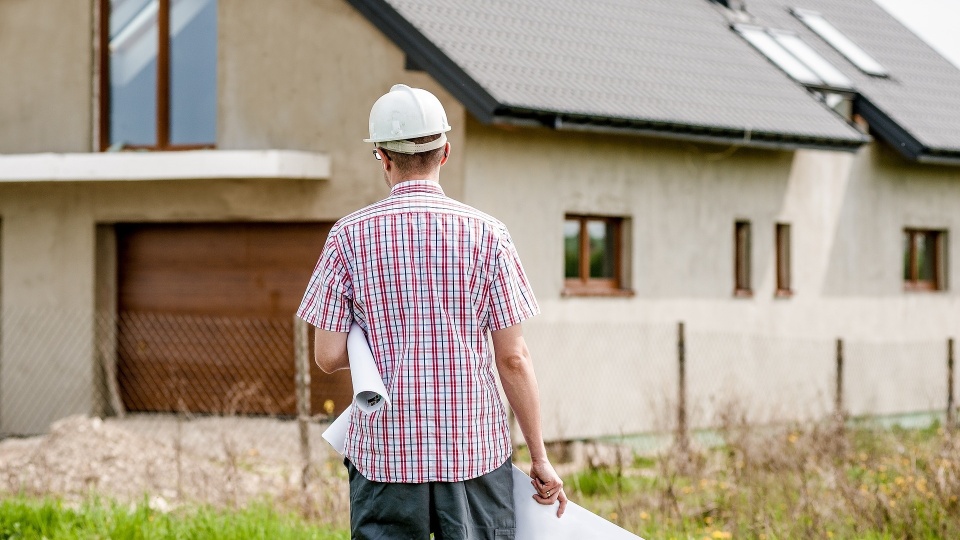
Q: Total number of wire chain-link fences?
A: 1